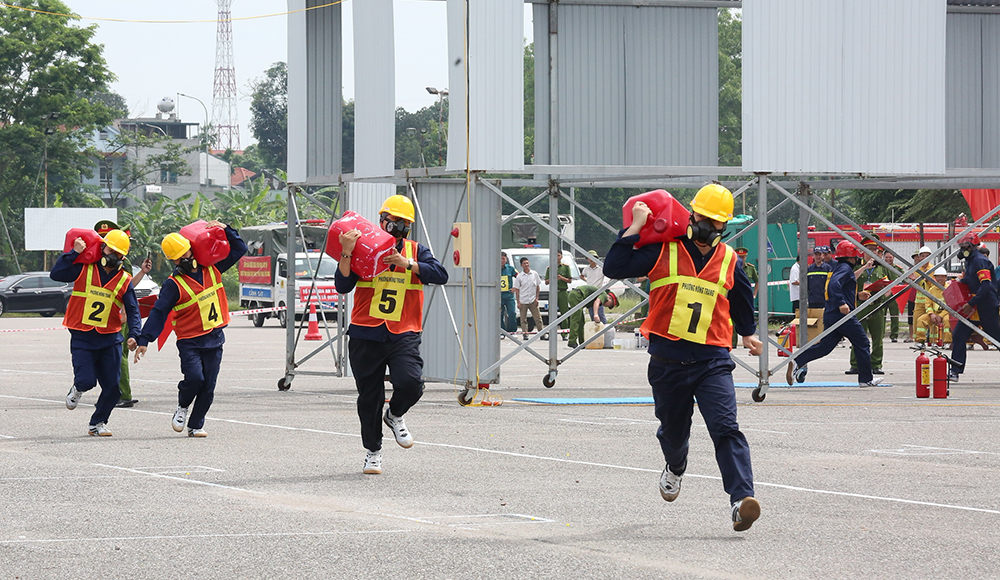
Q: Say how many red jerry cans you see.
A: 5